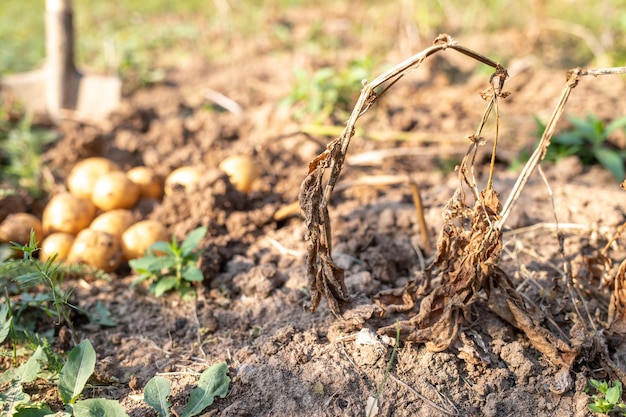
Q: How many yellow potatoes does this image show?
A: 11